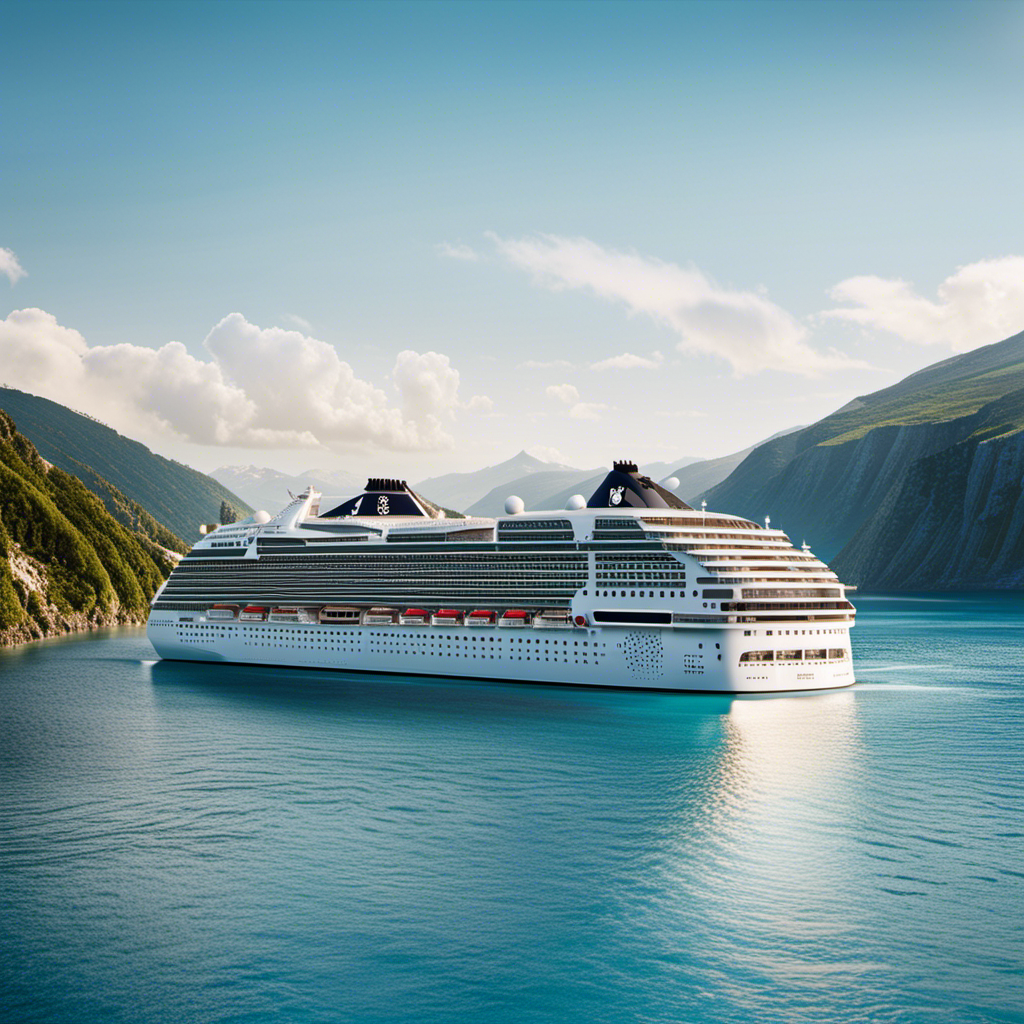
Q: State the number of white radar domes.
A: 4